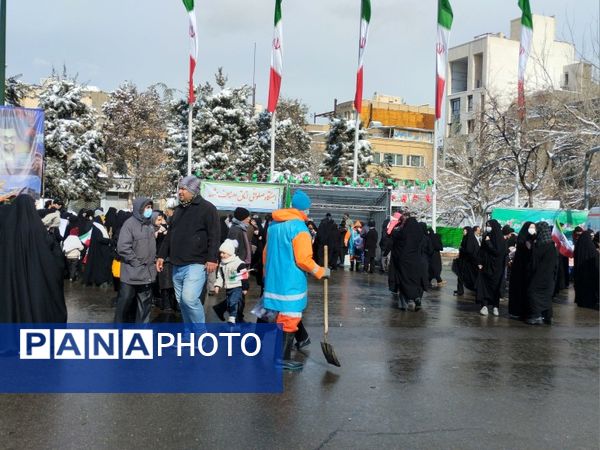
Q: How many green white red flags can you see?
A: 7